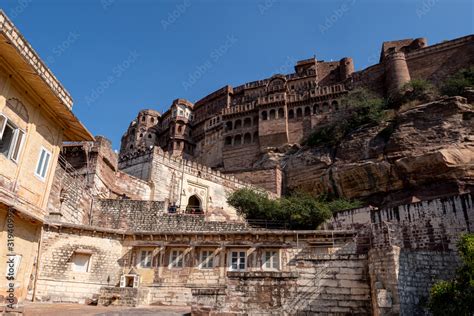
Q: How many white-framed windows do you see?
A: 7